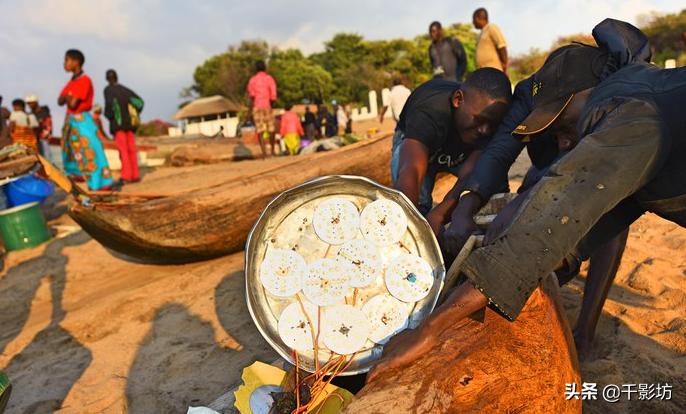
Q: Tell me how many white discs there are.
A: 9